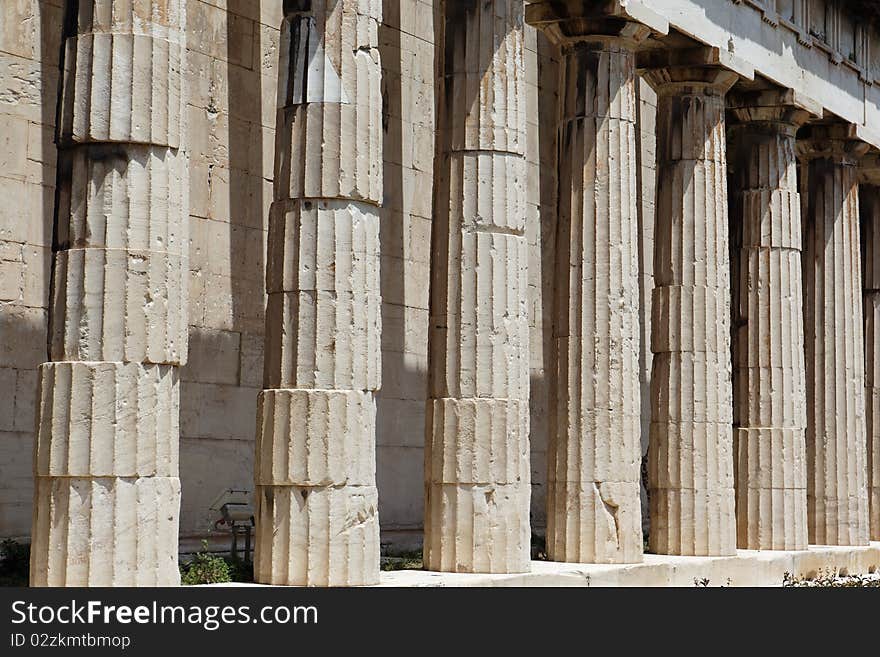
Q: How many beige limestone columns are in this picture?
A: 8